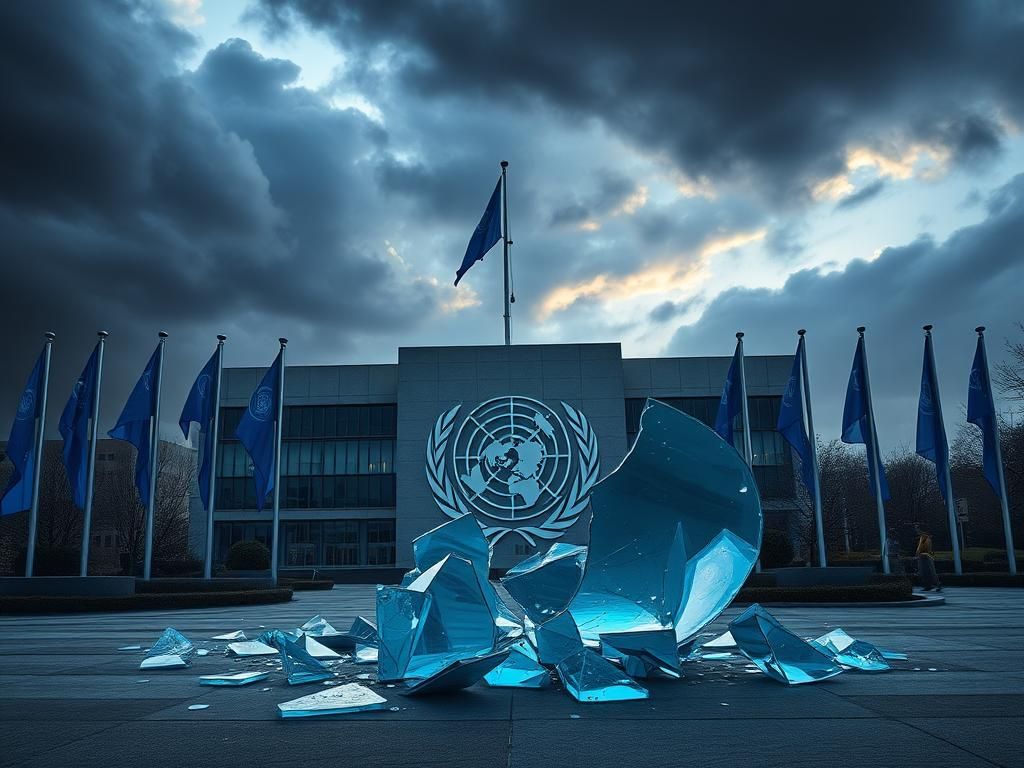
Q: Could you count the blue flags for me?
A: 11